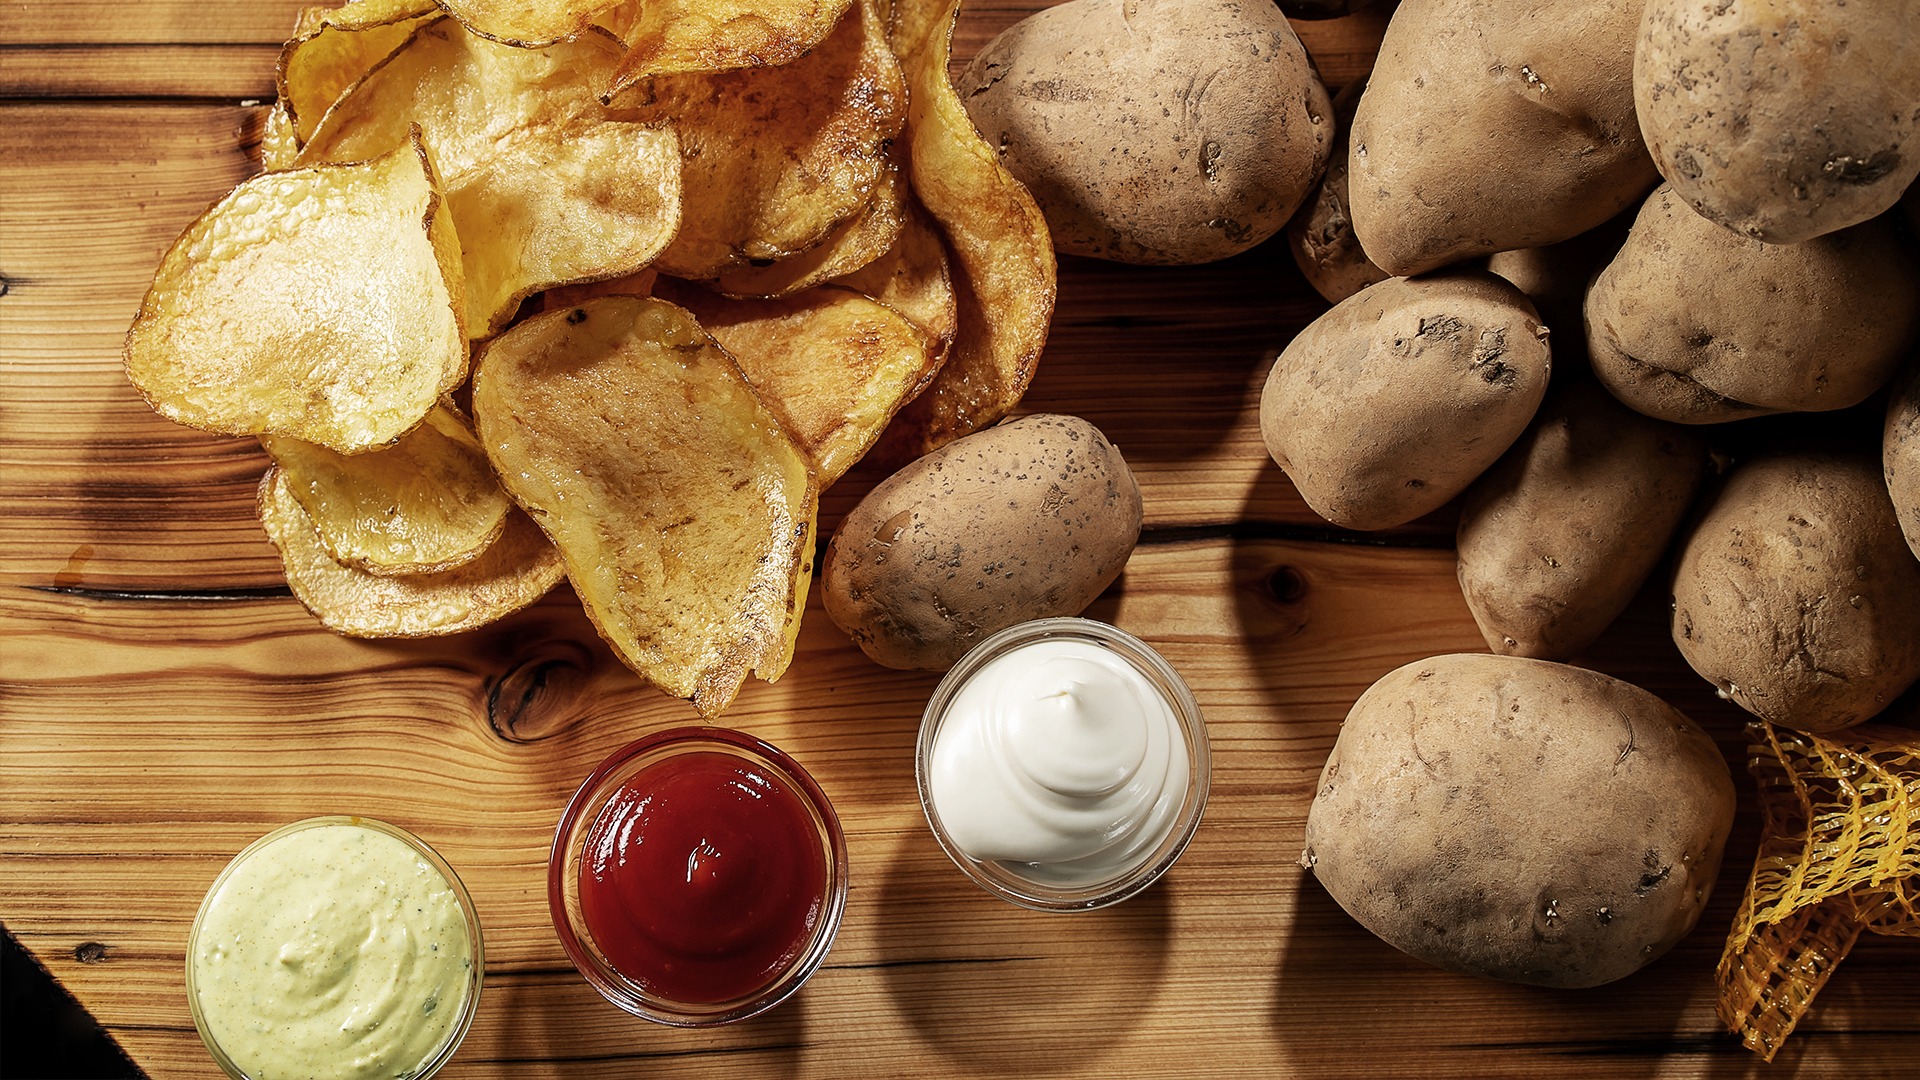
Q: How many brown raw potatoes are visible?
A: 12